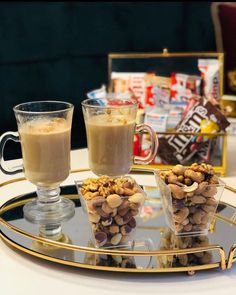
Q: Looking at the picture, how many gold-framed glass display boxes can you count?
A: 1